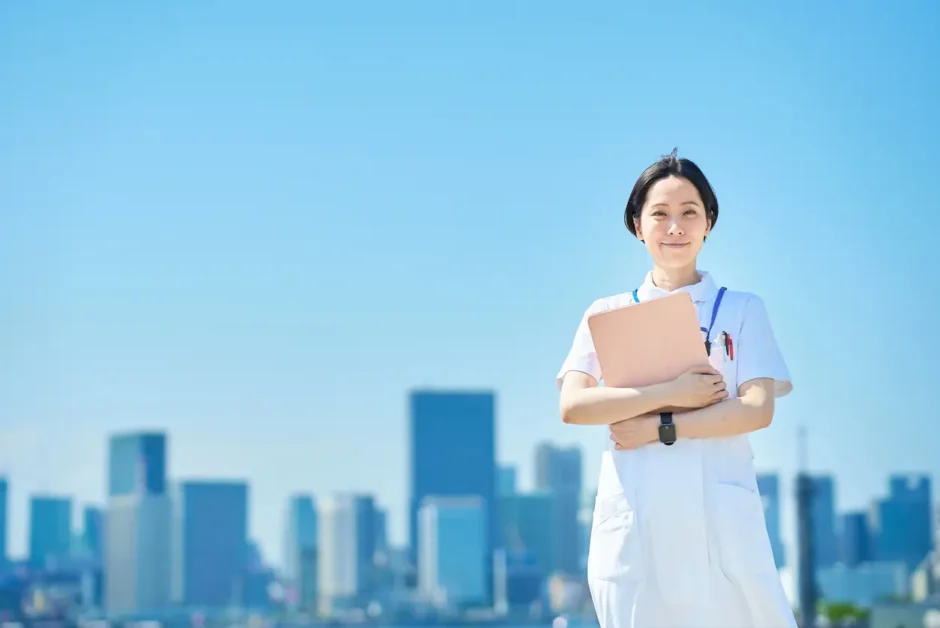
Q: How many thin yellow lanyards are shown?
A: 0